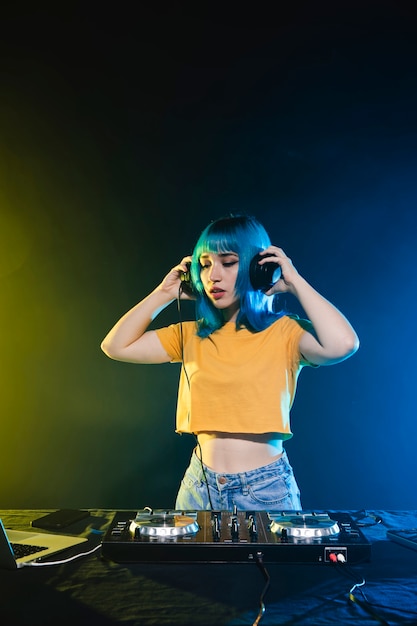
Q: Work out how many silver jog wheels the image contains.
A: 2